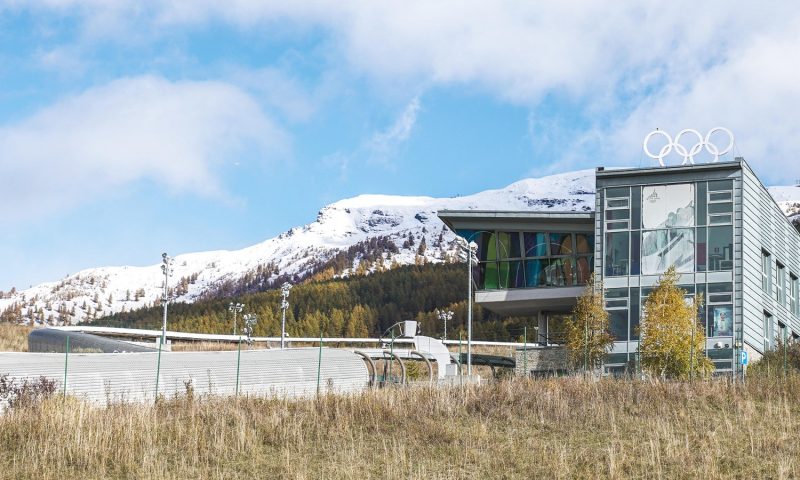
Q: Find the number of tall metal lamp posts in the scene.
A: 6